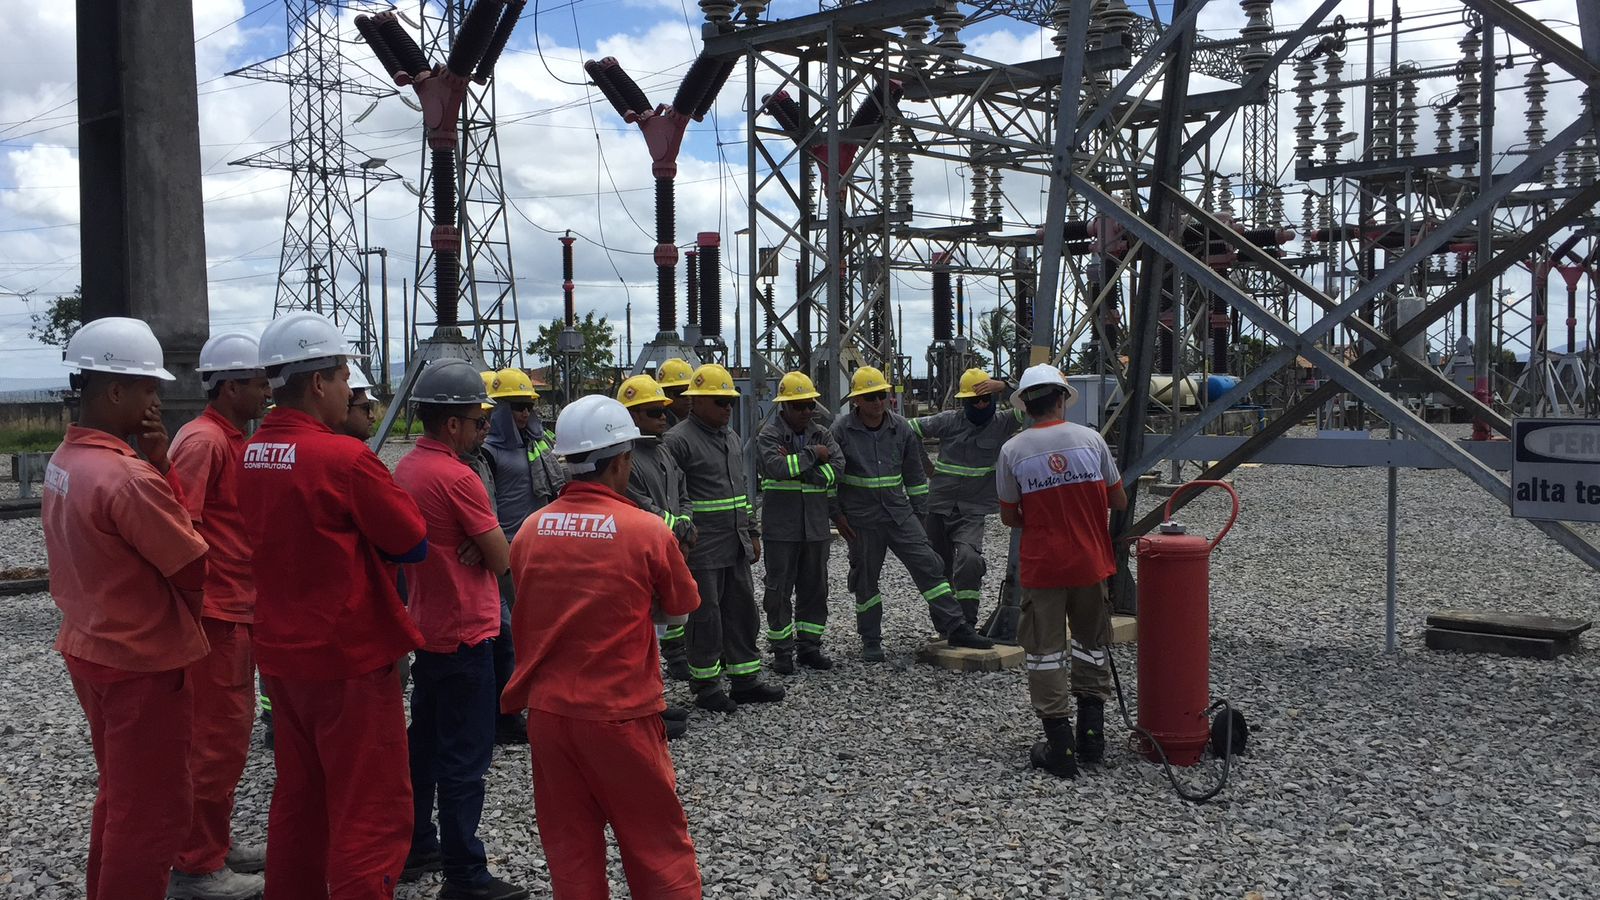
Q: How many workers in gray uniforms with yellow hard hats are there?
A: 8